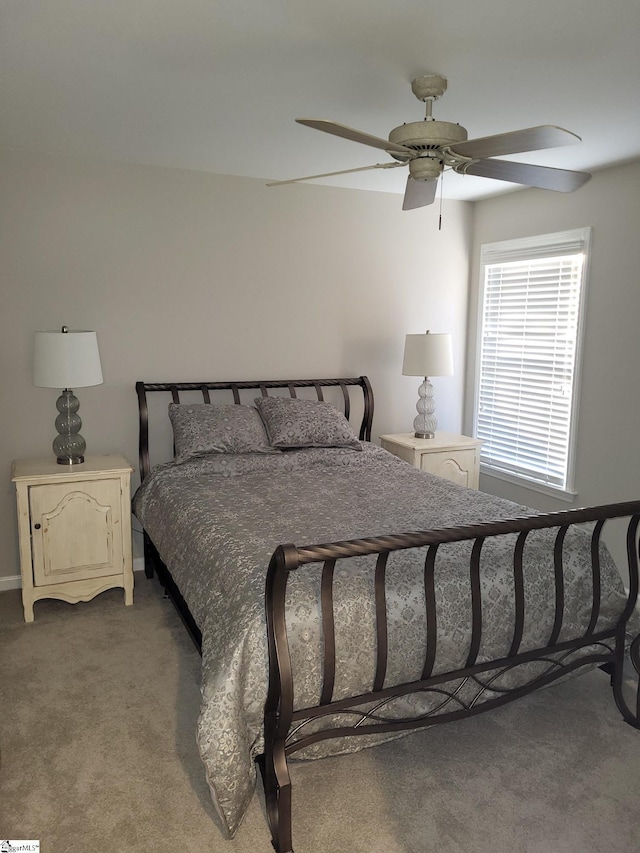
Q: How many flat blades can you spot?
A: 5